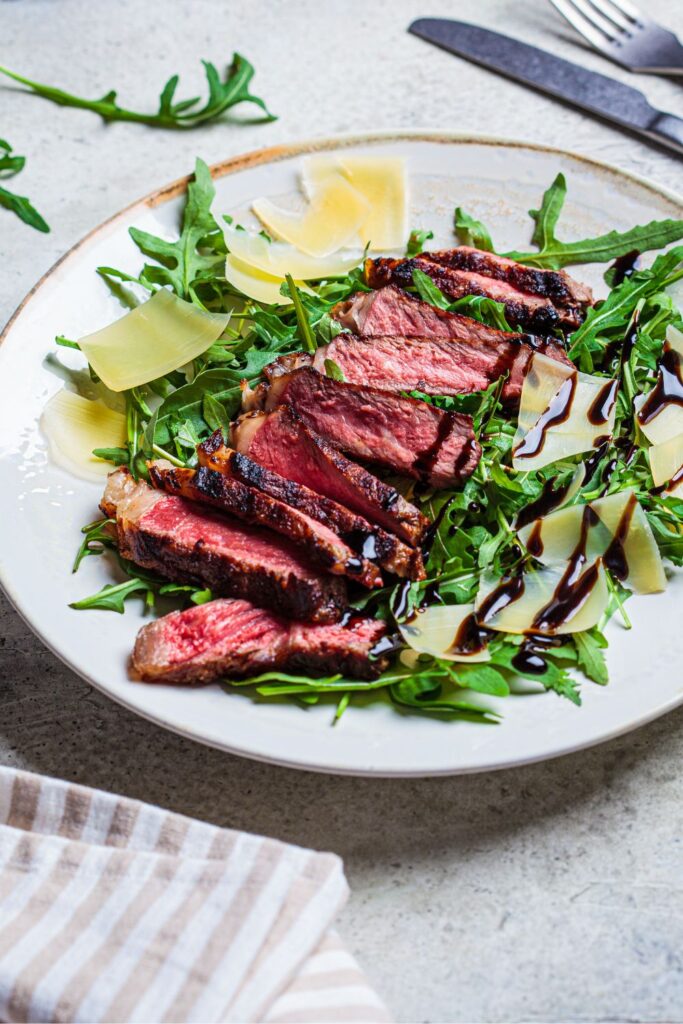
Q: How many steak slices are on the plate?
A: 10